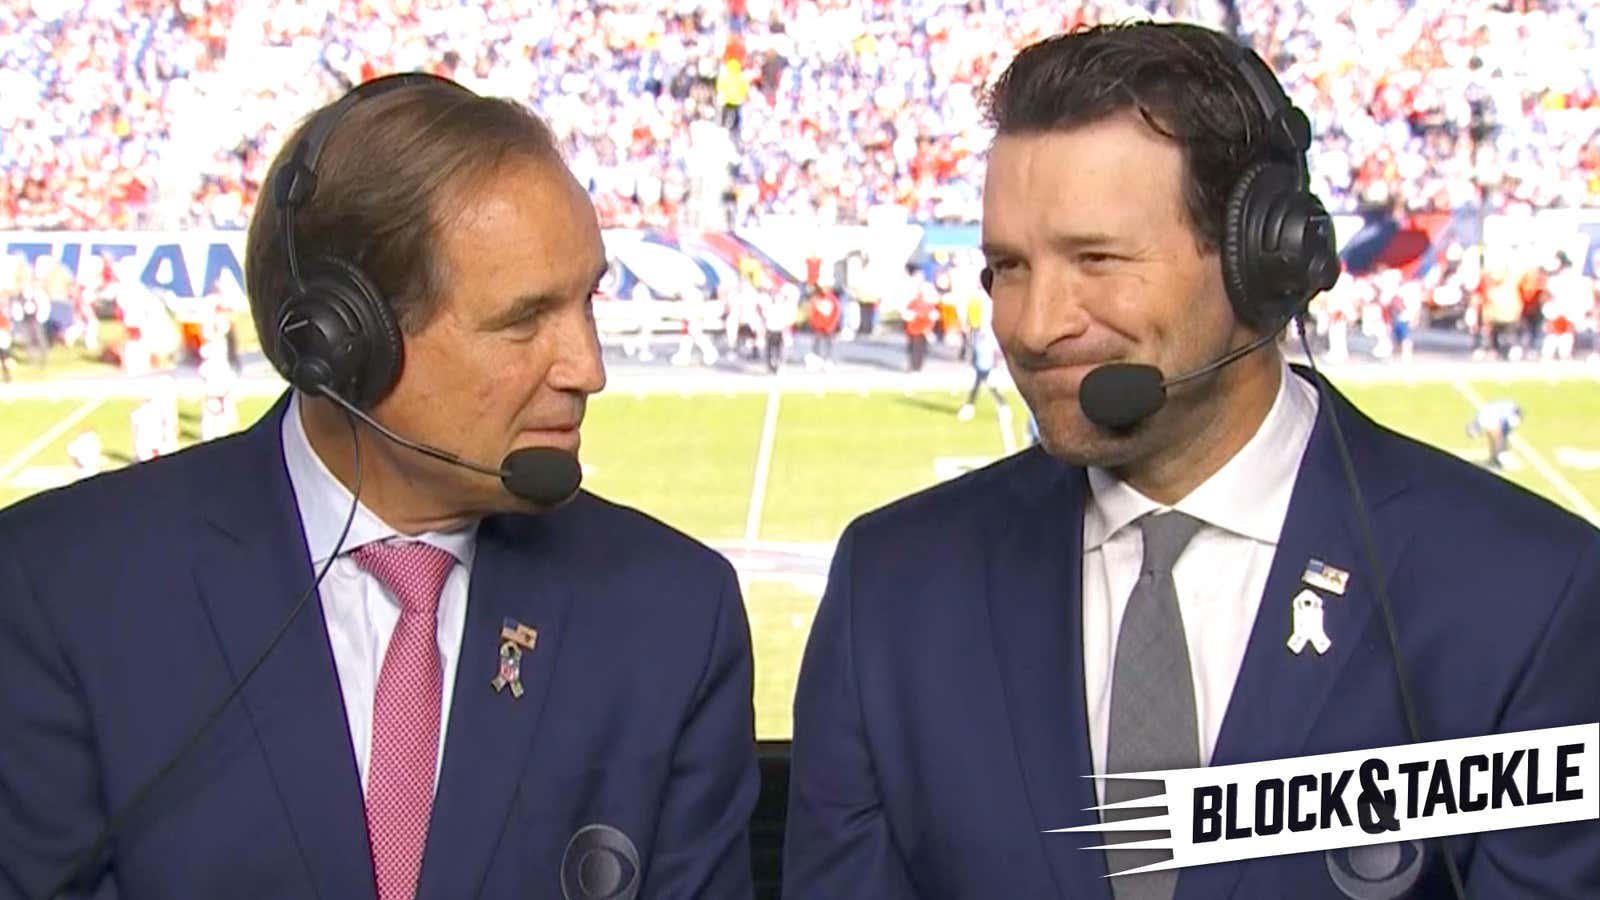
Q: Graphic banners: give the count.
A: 1